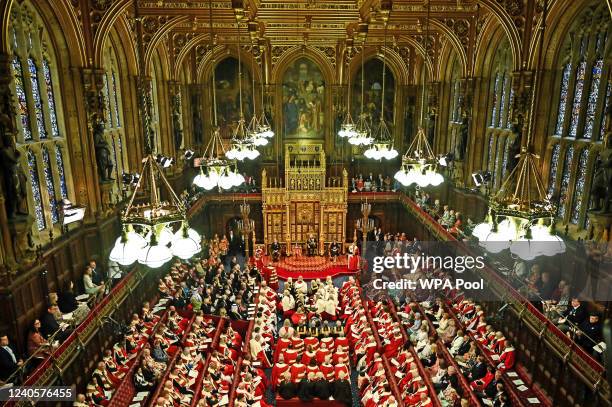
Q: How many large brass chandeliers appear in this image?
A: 10